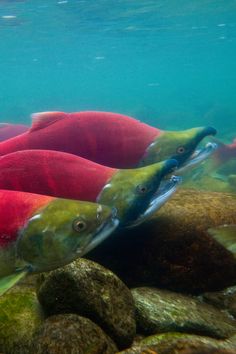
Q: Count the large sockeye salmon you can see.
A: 3